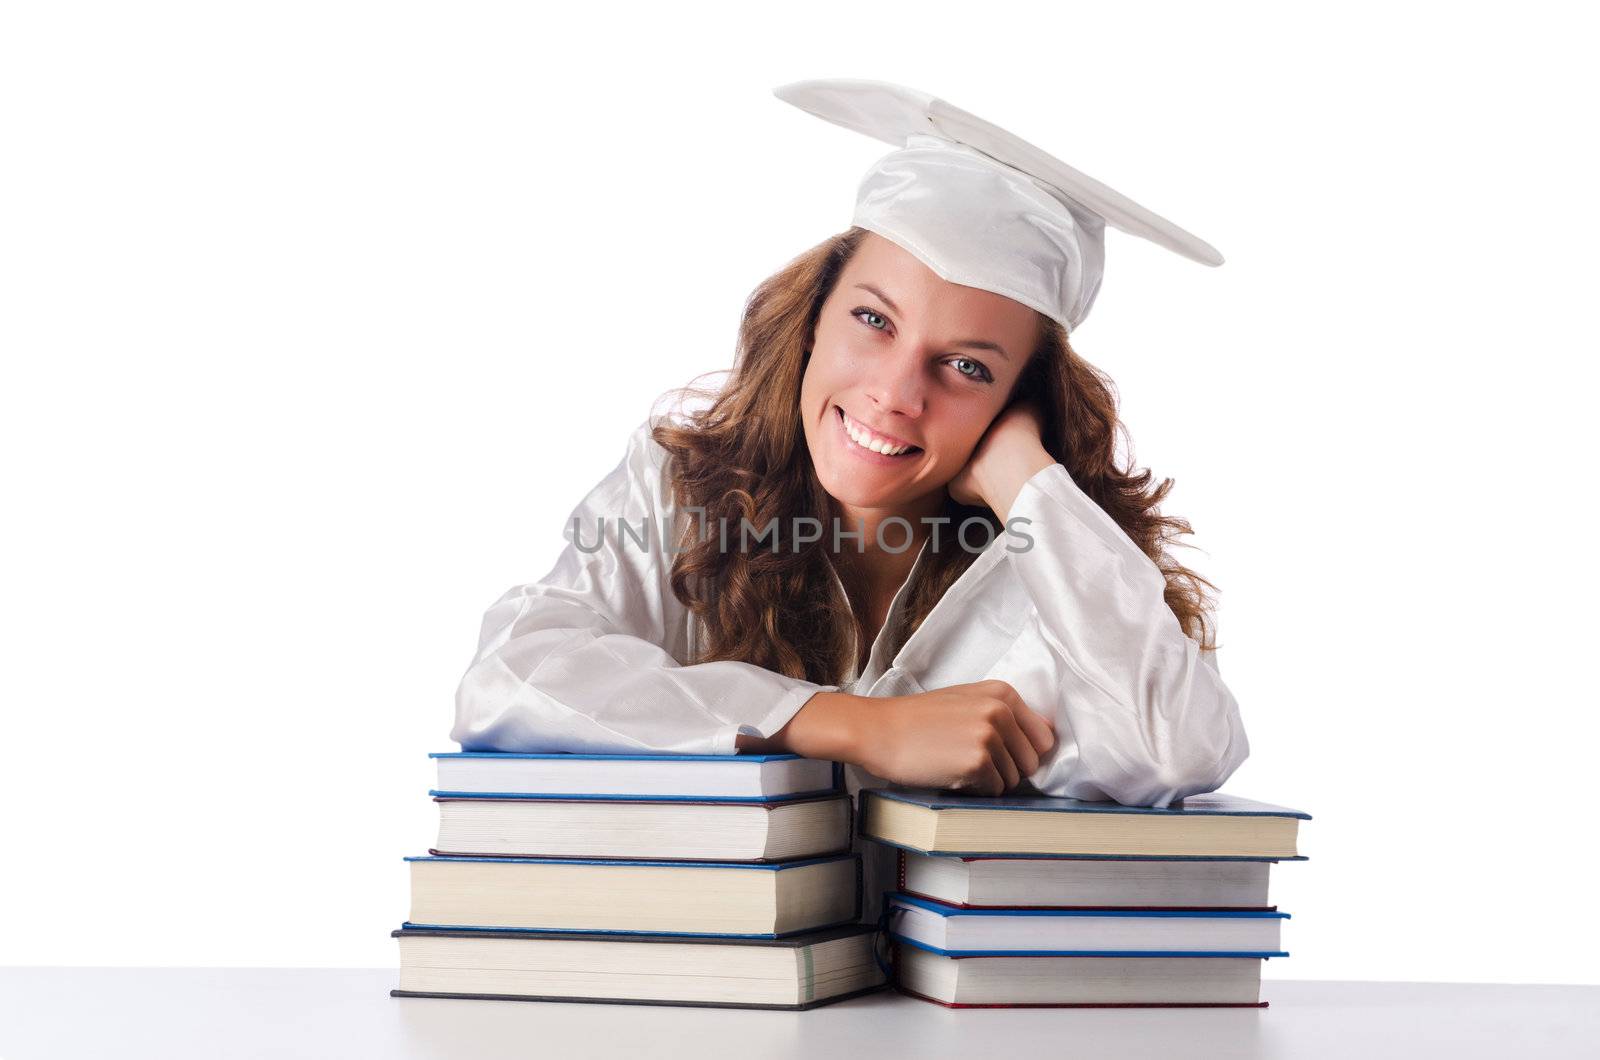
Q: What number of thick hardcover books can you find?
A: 8